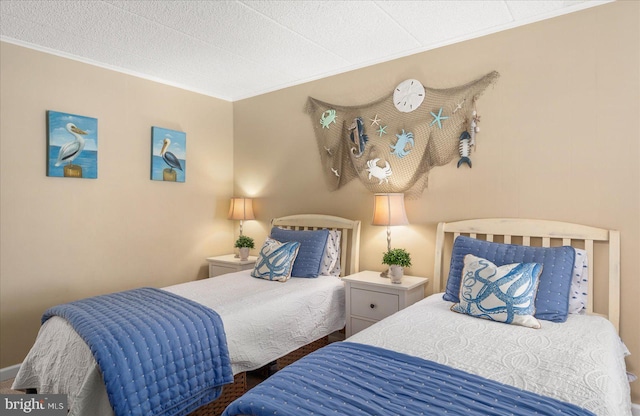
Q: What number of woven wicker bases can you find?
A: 2